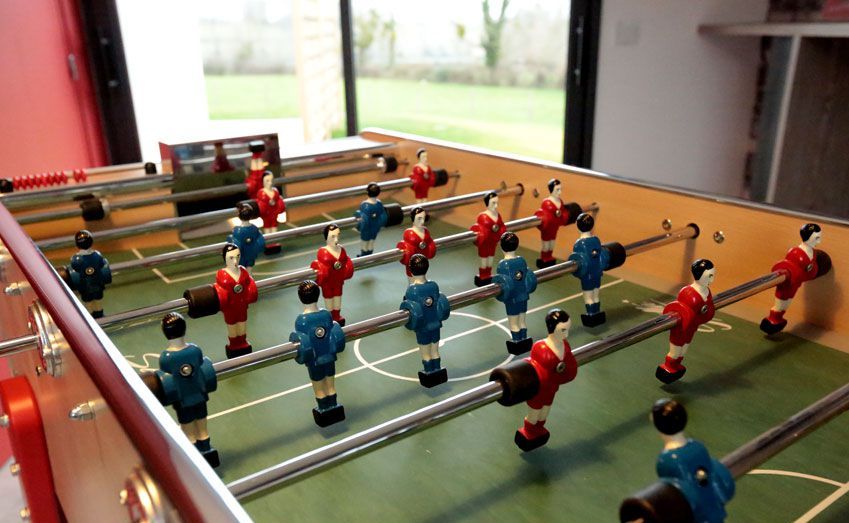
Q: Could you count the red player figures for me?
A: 11